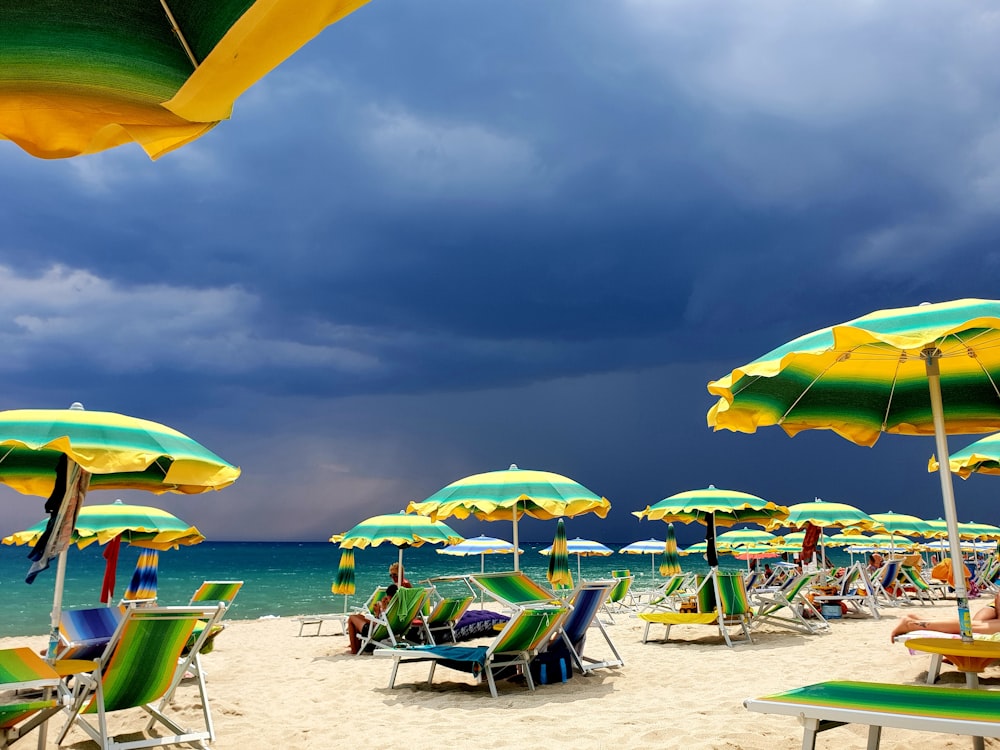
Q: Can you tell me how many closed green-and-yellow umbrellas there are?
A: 3